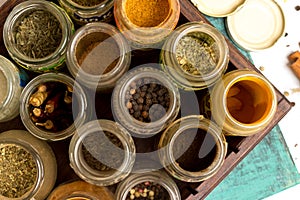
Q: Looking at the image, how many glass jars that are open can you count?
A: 14